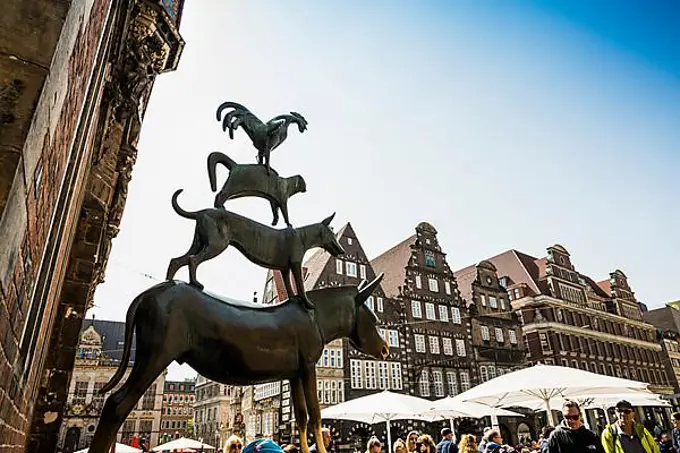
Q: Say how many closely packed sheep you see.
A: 0